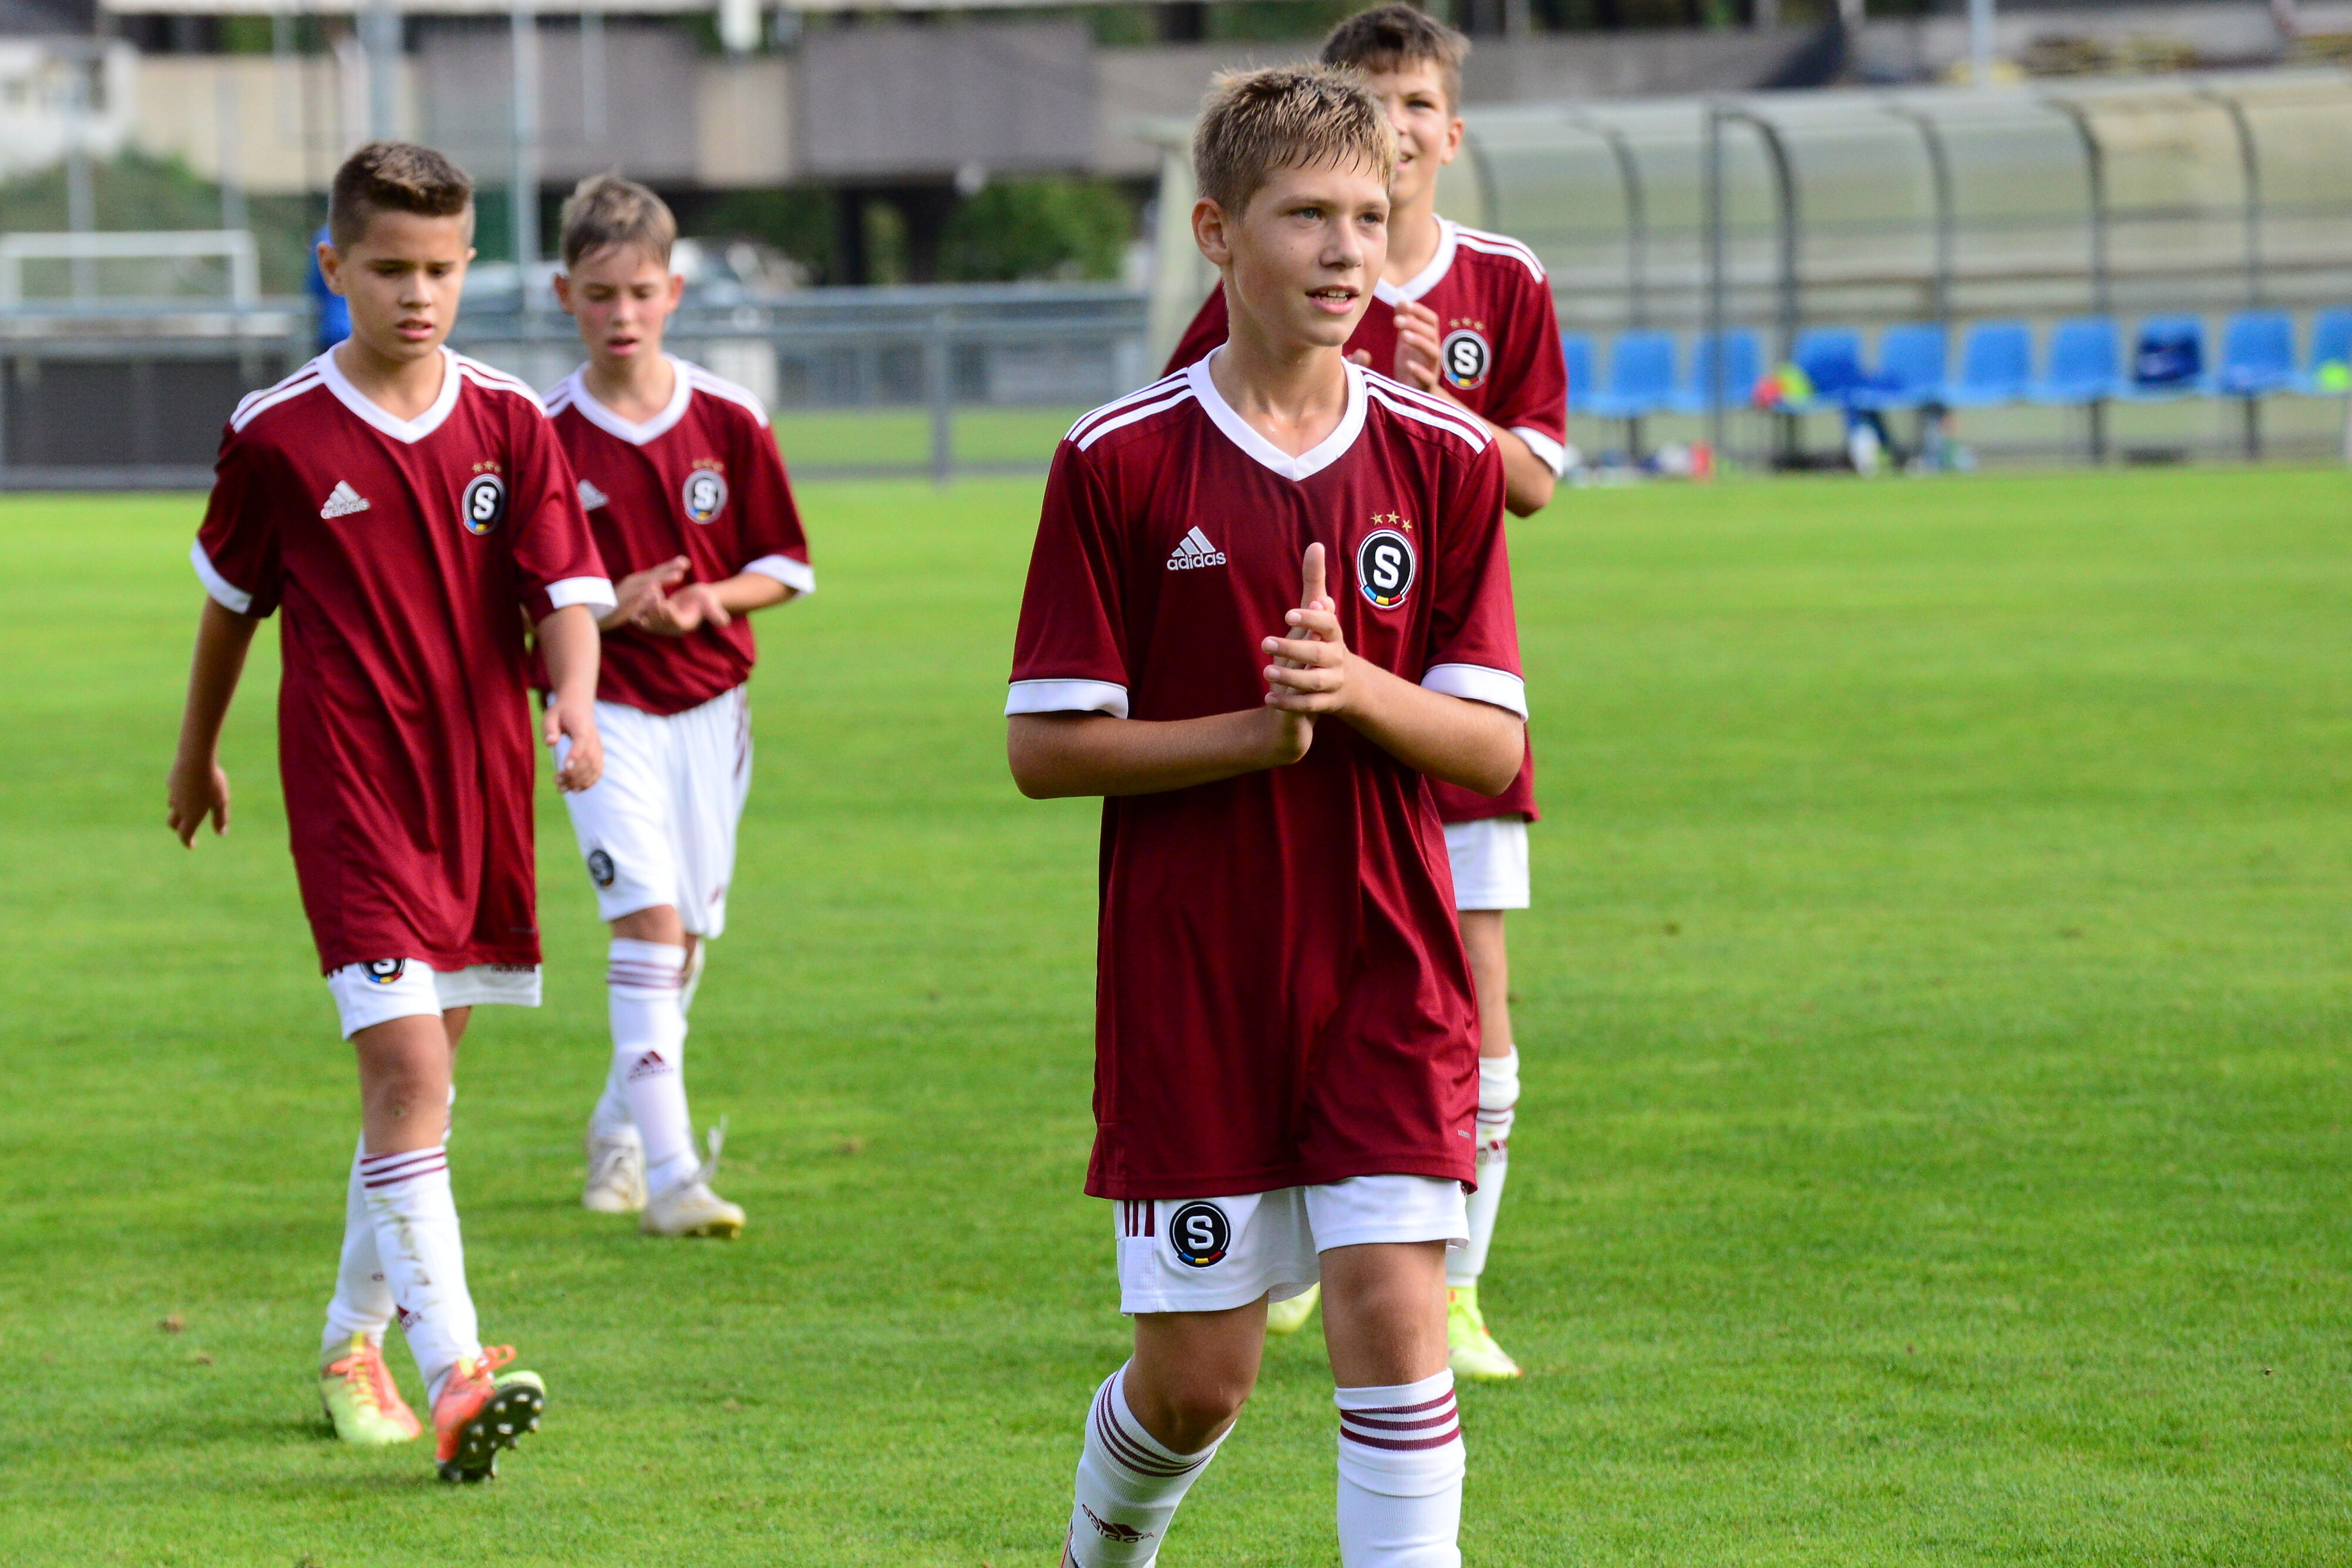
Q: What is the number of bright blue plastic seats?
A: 10